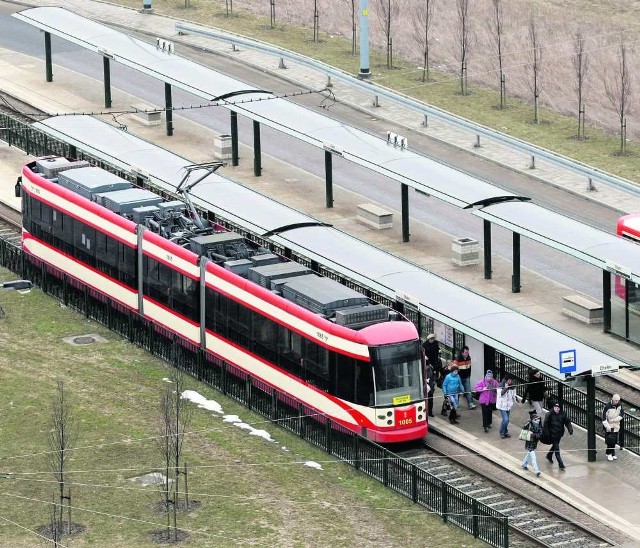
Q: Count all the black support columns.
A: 11